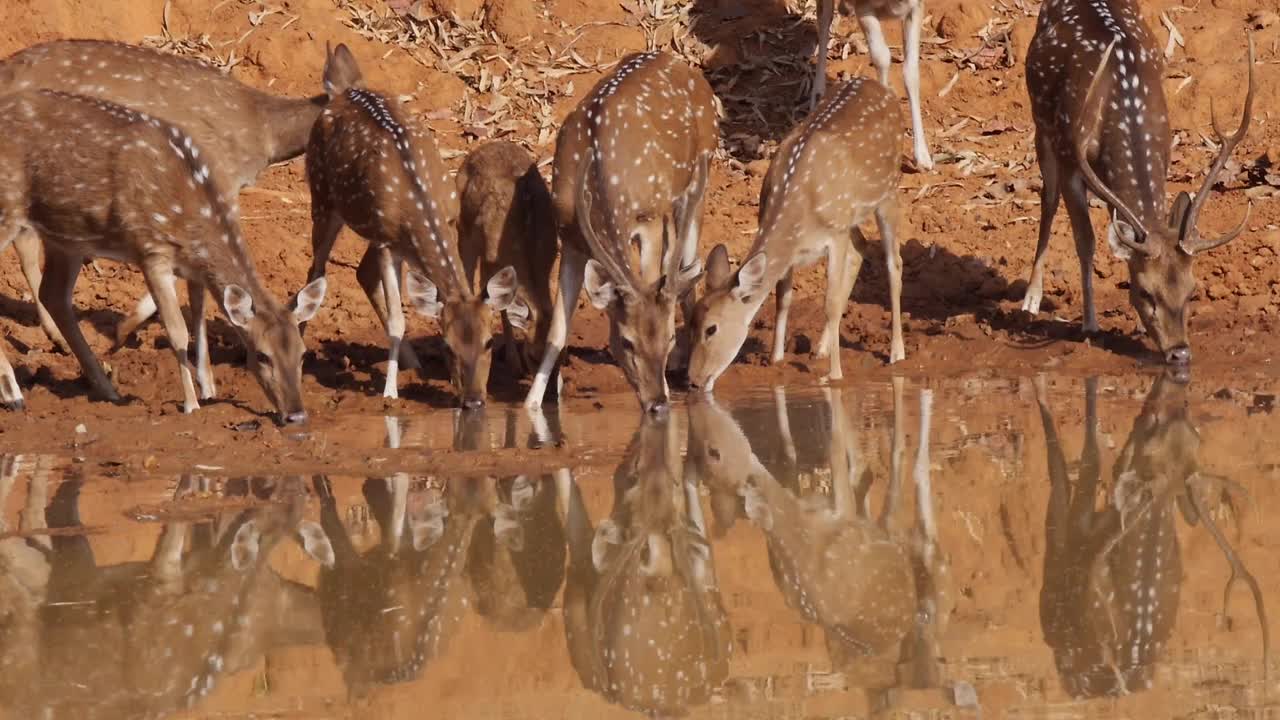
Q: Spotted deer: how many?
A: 8